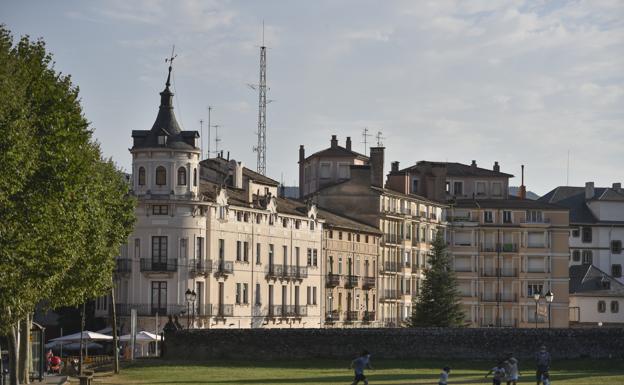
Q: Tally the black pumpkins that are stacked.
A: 0